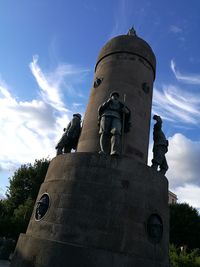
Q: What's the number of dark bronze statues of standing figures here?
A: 3